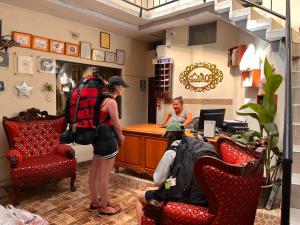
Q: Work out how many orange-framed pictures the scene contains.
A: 4